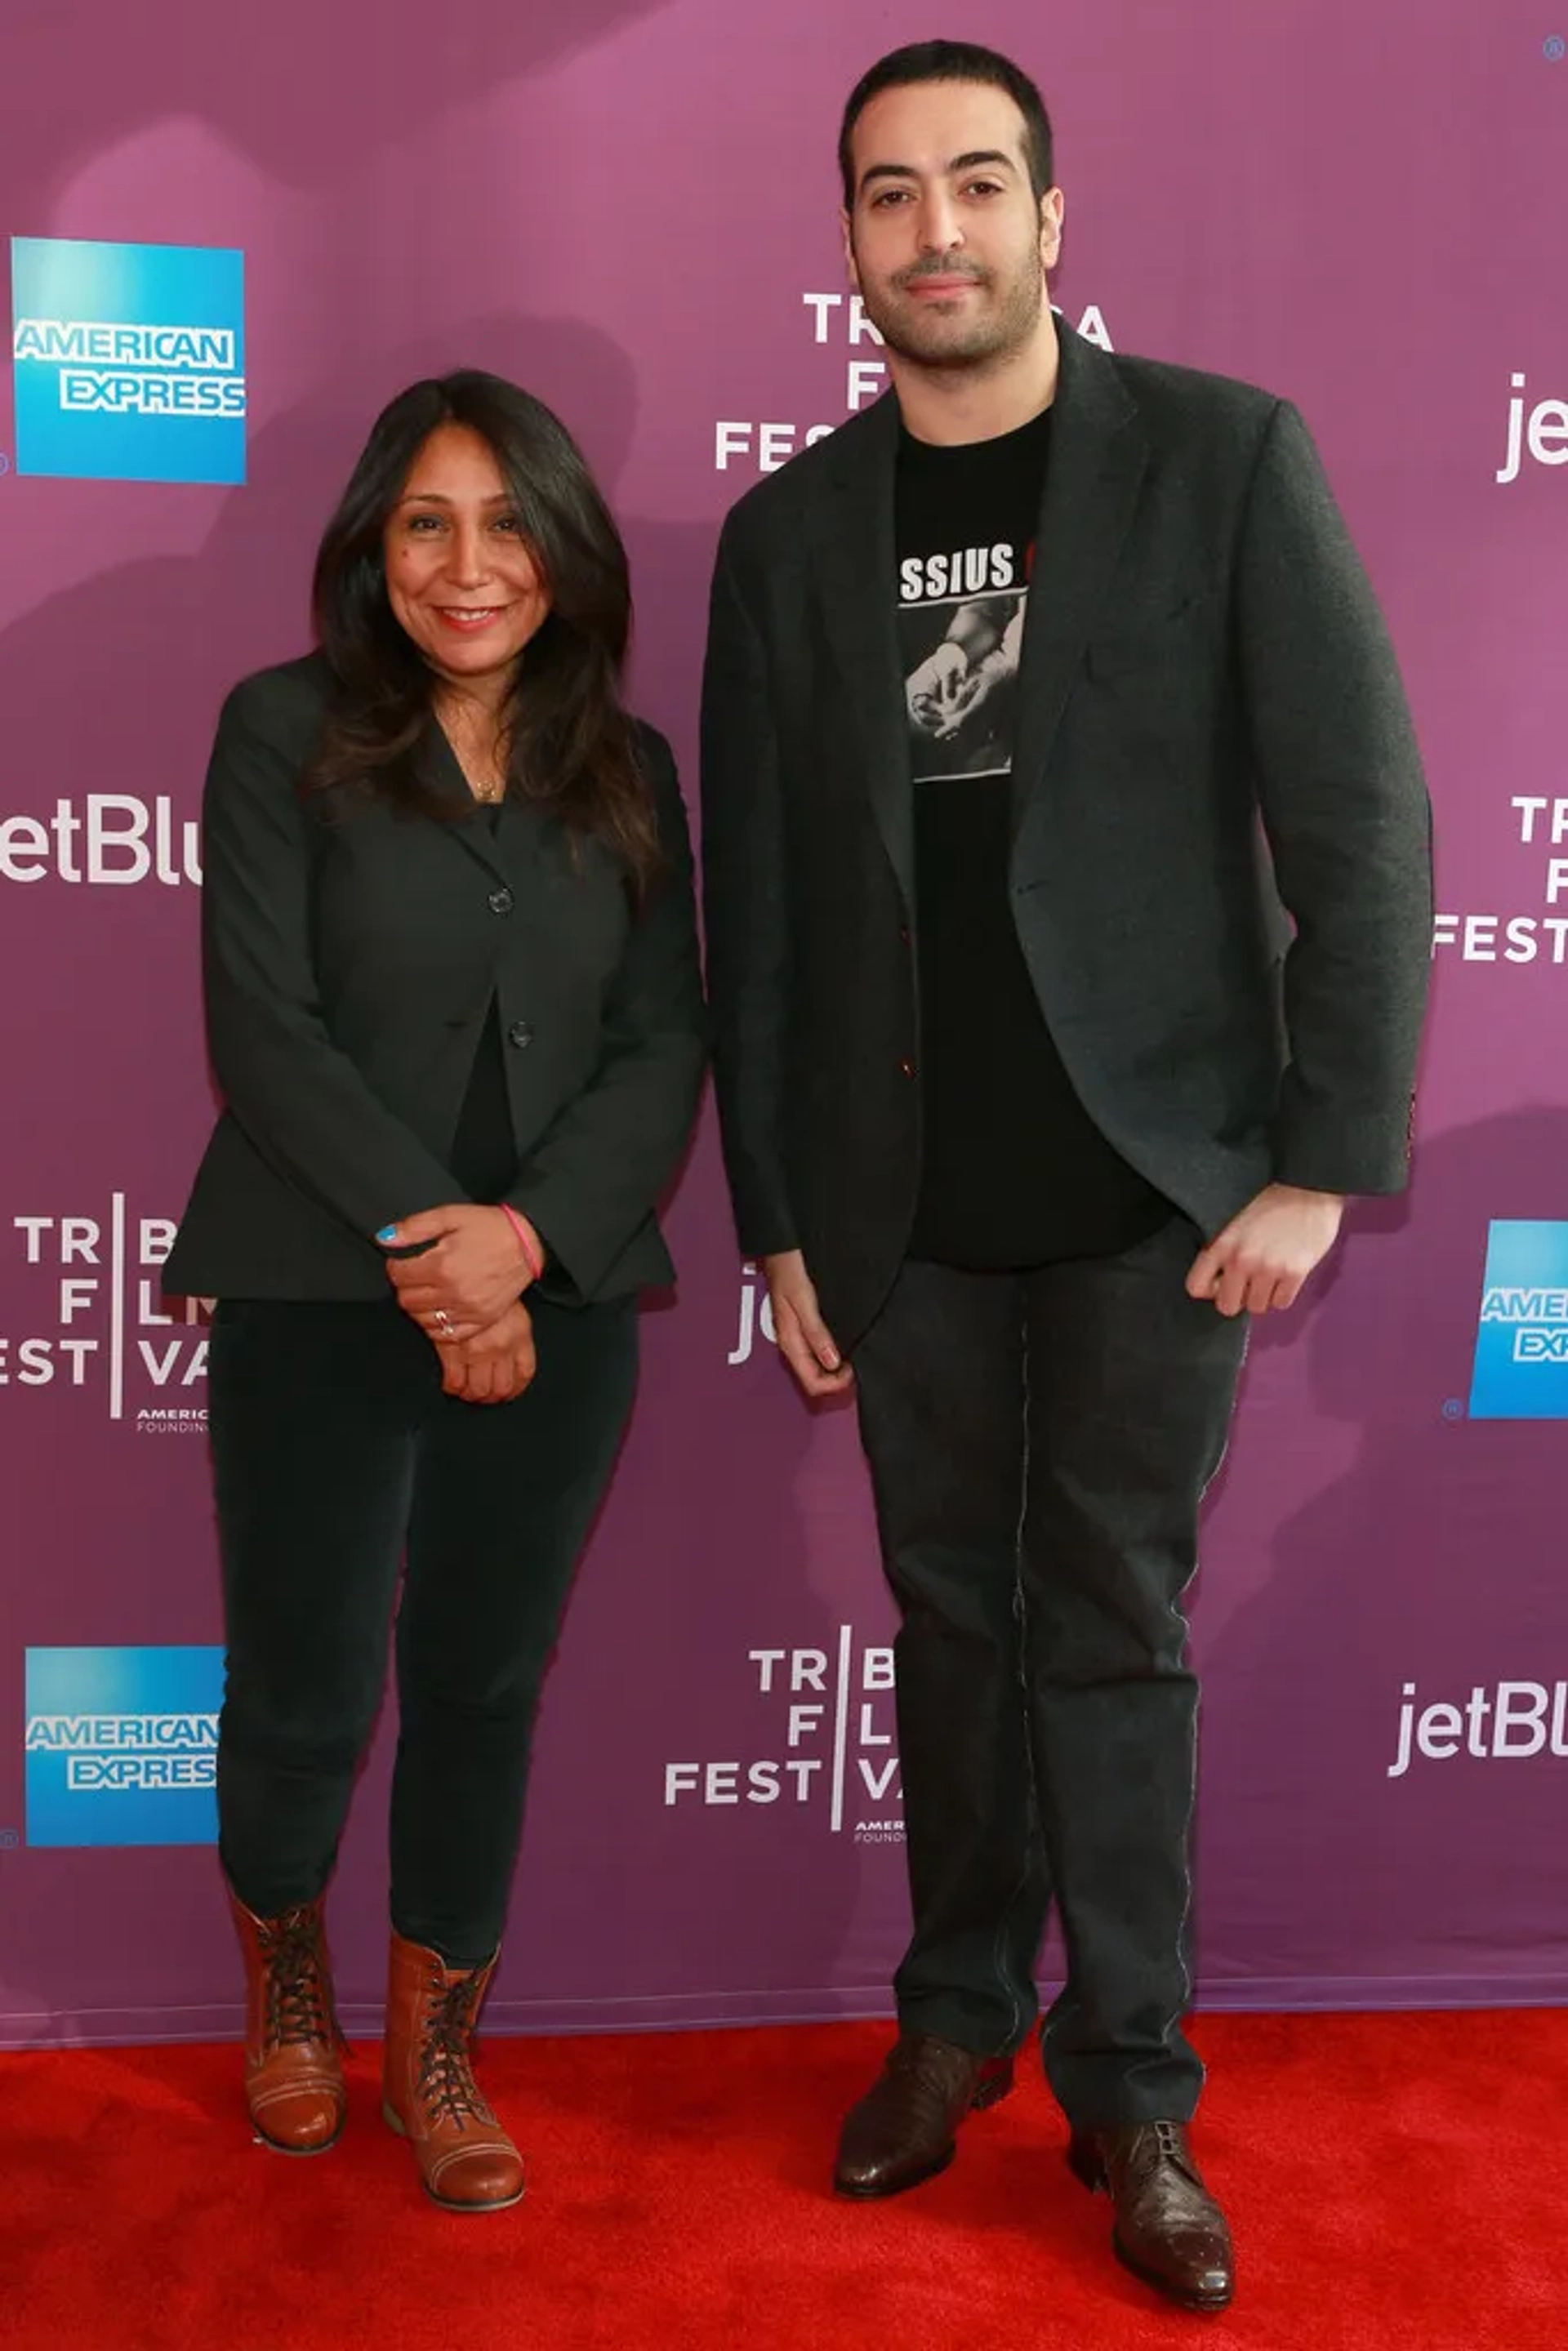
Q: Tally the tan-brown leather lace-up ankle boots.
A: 2